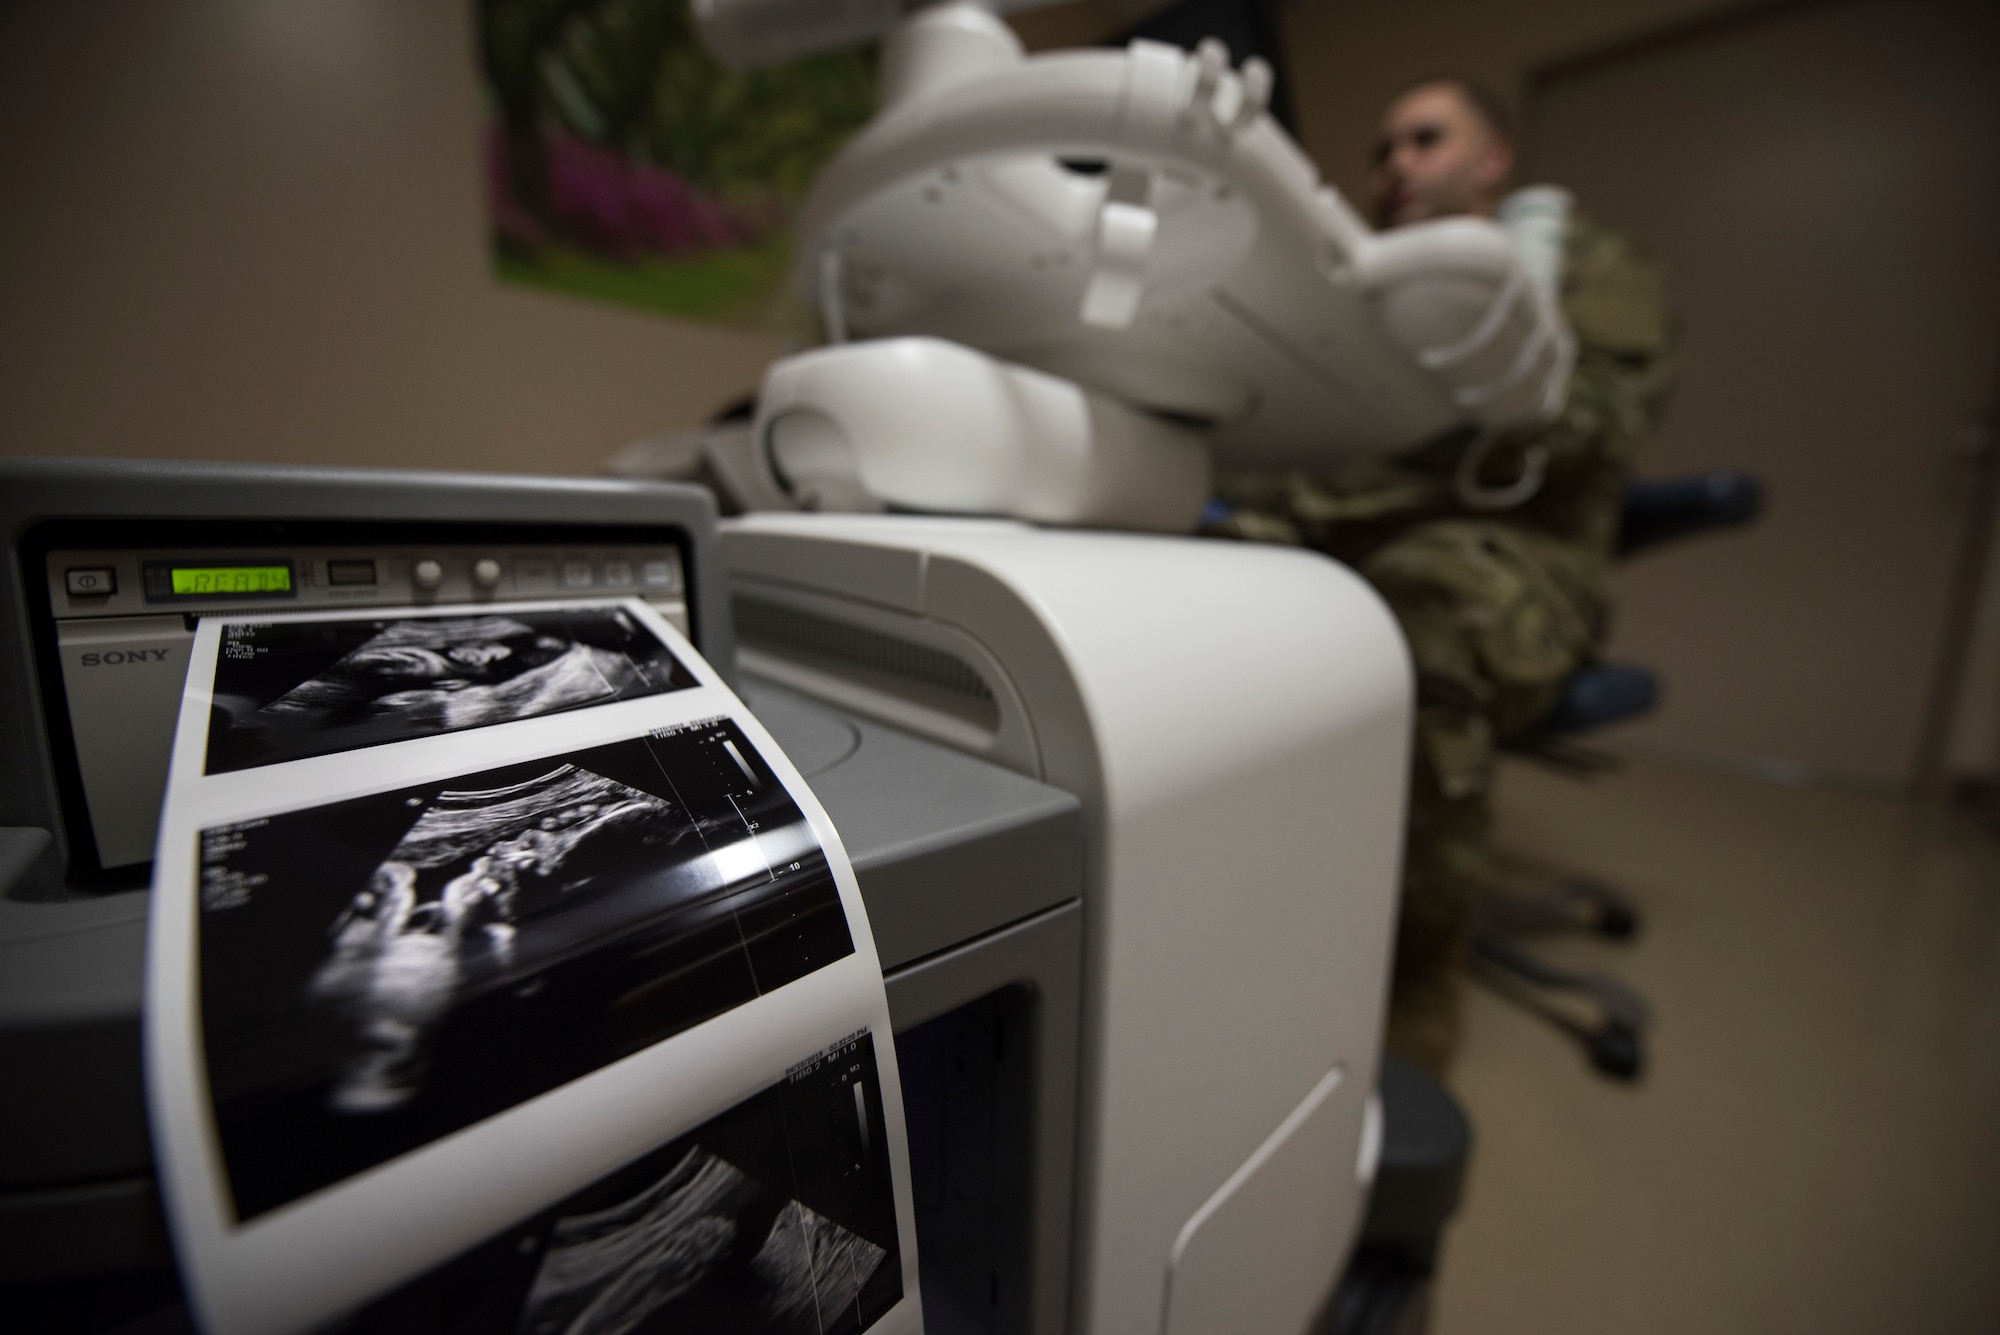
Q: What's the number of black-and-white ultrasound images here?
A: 3